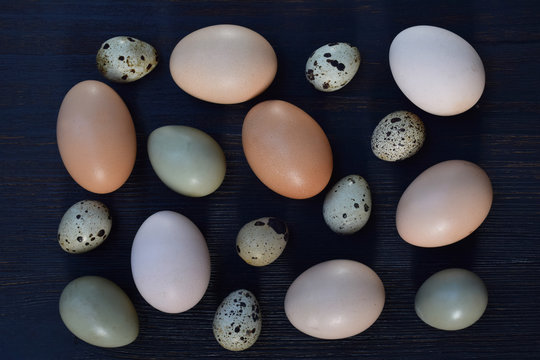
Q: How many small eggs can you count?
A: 7